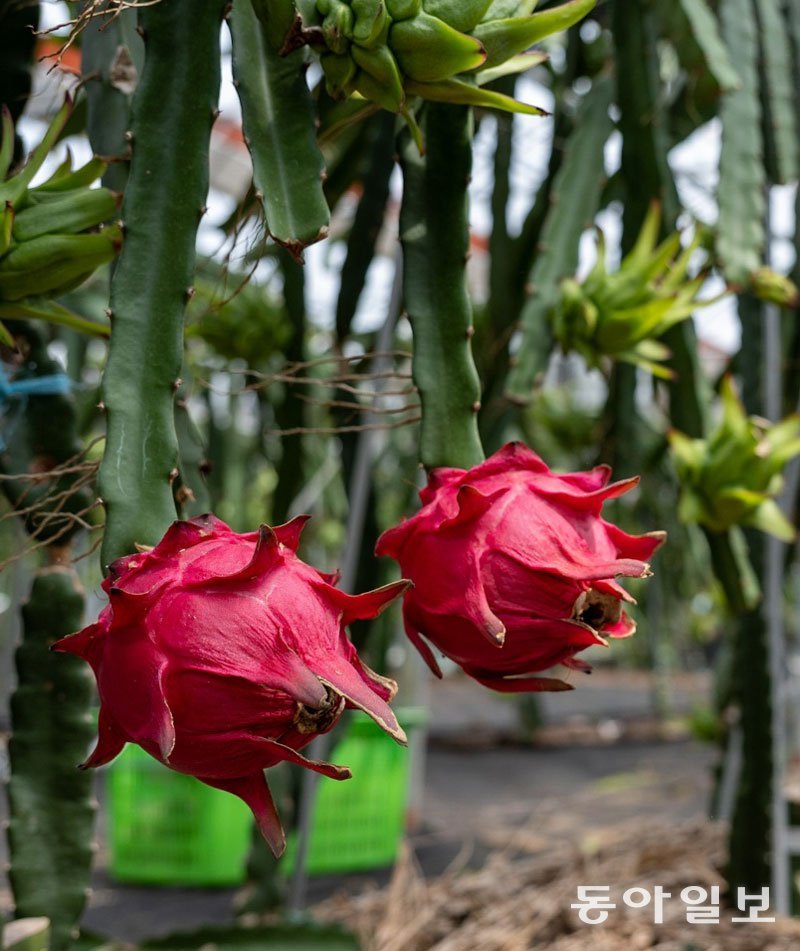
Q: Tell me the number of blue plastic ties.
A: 1